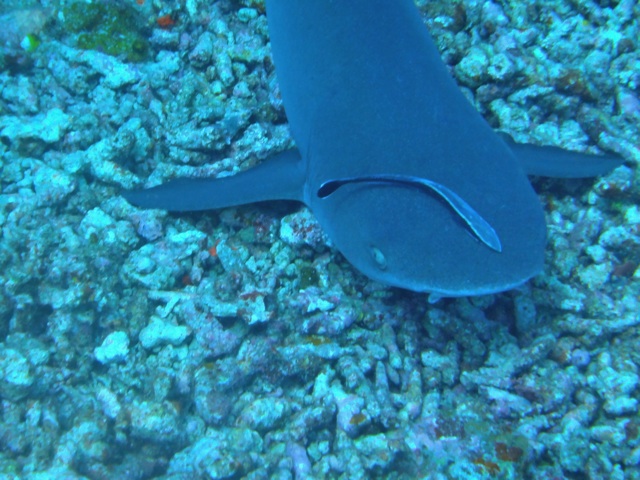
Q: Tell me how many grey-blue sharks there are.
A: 1